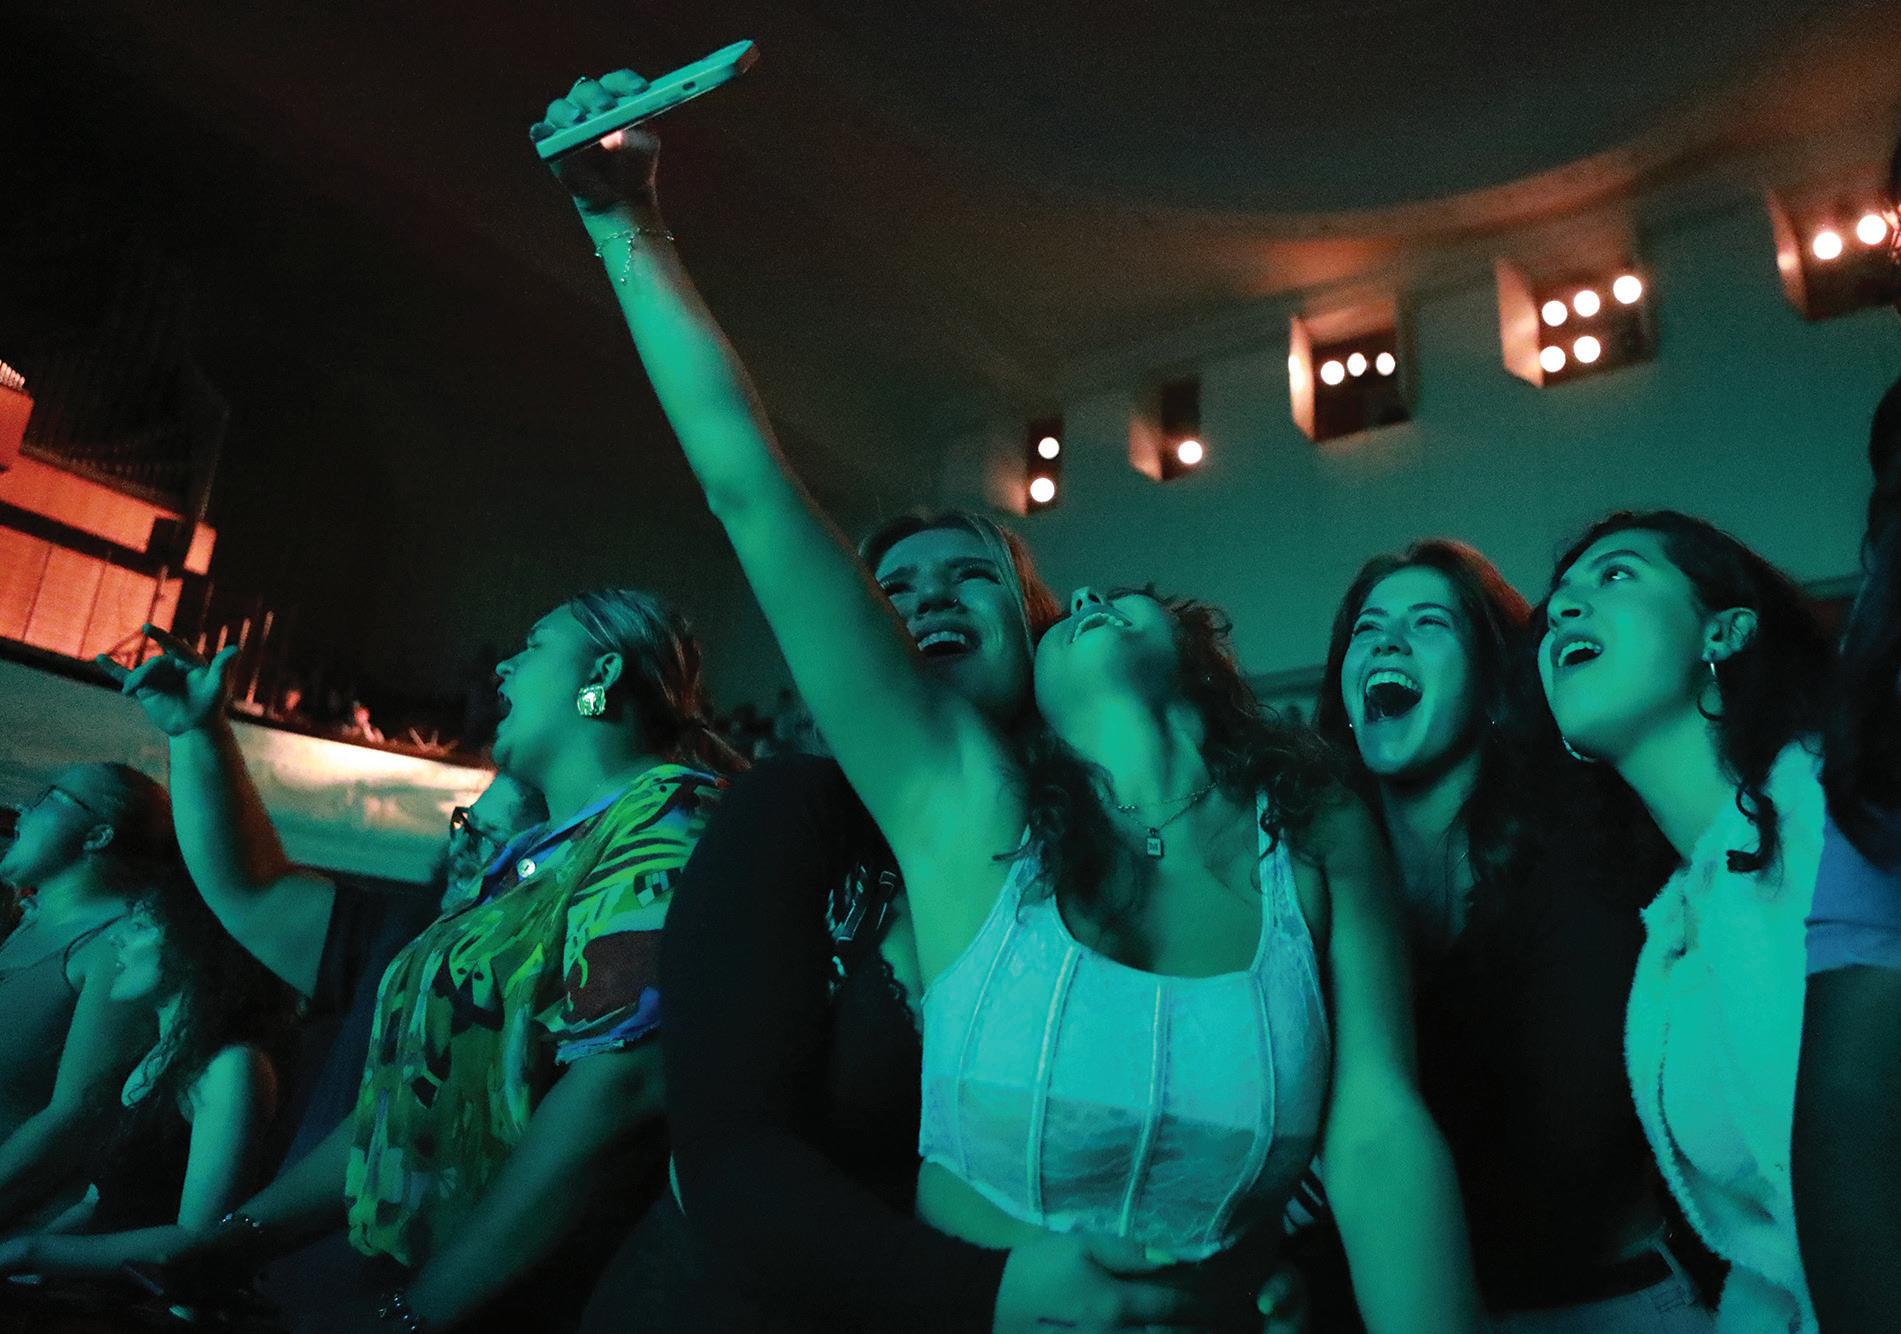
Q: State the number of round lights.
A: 13